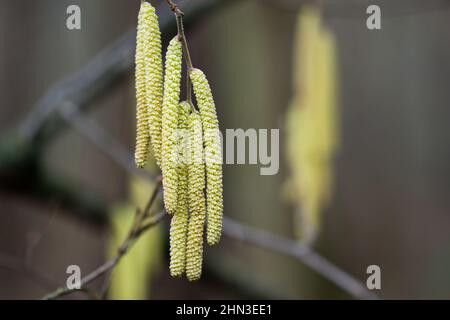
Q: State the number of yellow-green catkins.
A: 6